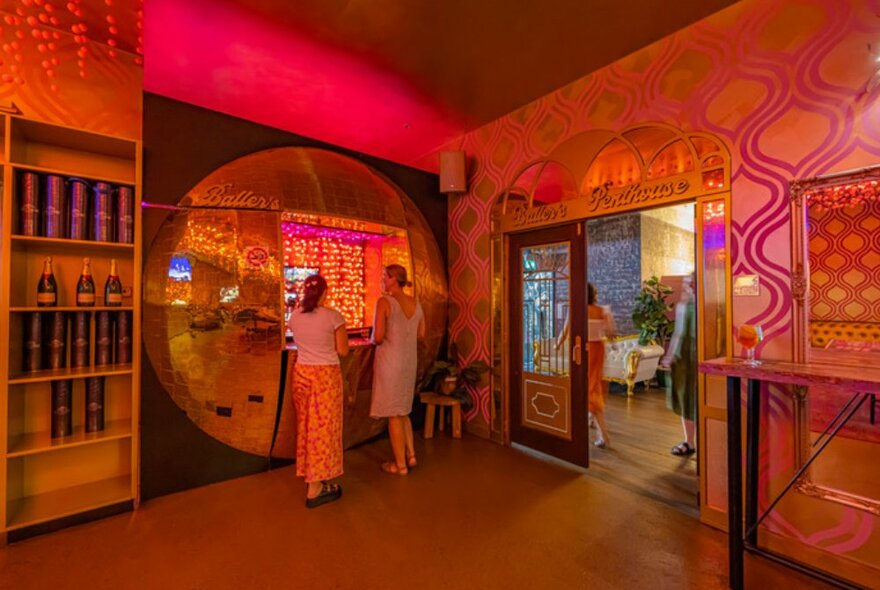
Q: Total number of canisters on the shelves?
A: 12